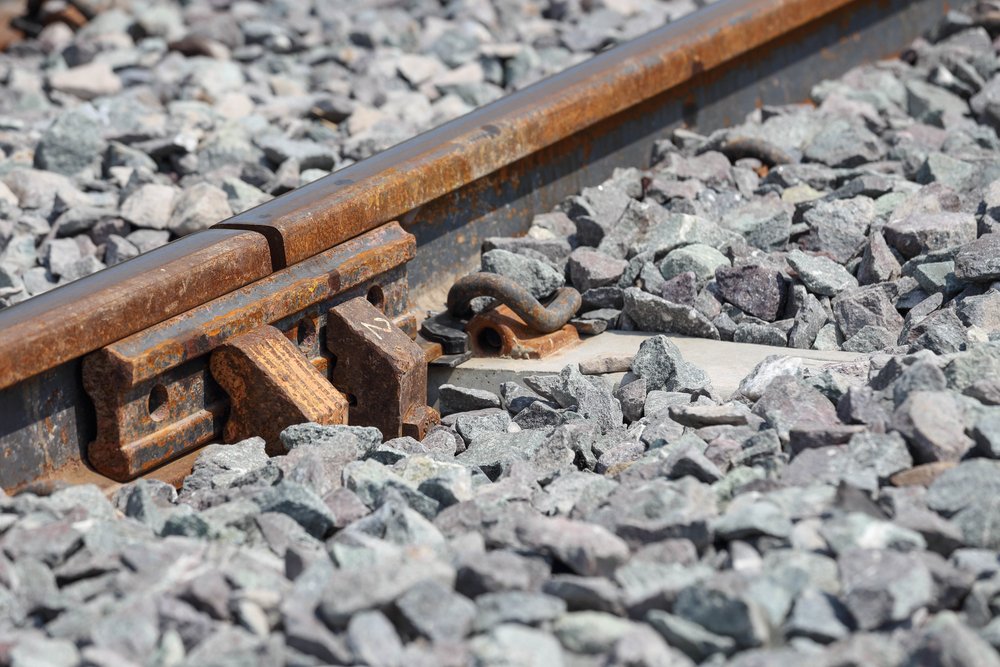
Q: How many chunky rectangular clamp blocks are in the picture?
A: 2